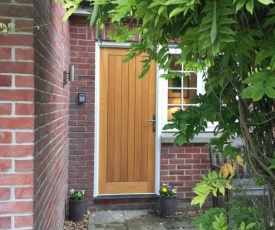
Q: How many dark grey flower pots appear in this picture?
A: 2